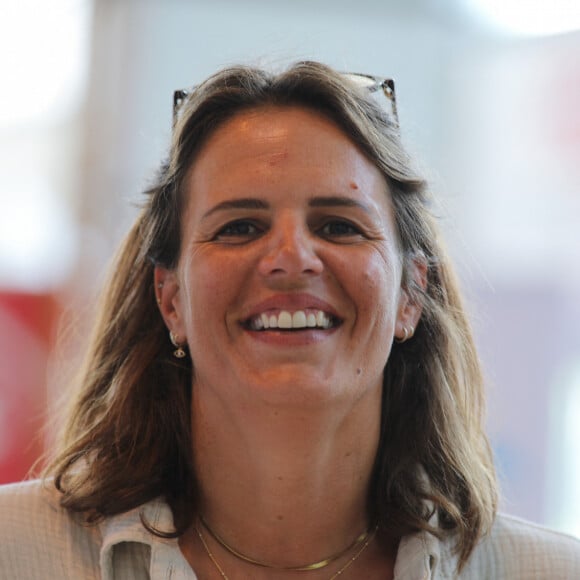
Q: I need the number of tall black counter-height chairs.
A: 0